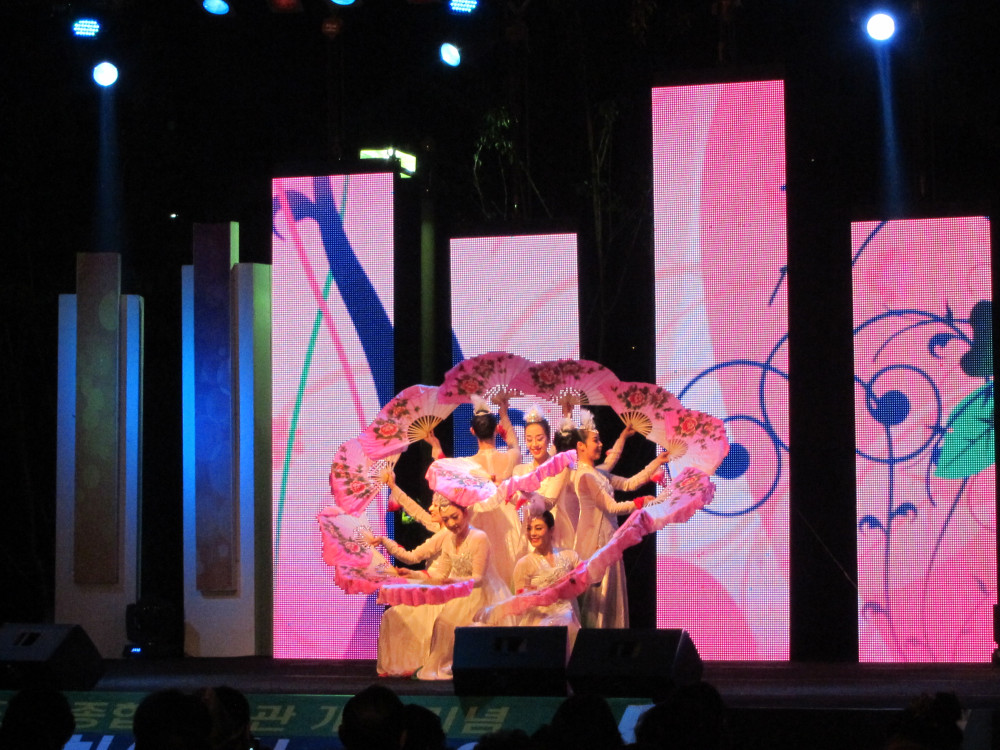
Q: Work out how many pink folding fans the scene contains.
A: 14